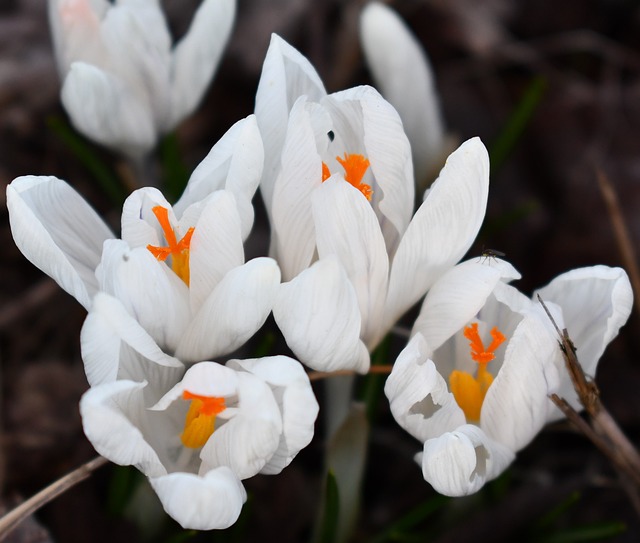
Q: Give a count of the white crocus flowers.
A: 6